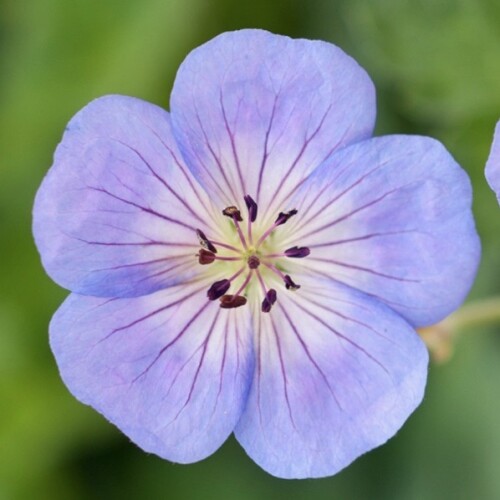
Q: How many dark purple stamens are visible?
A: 10